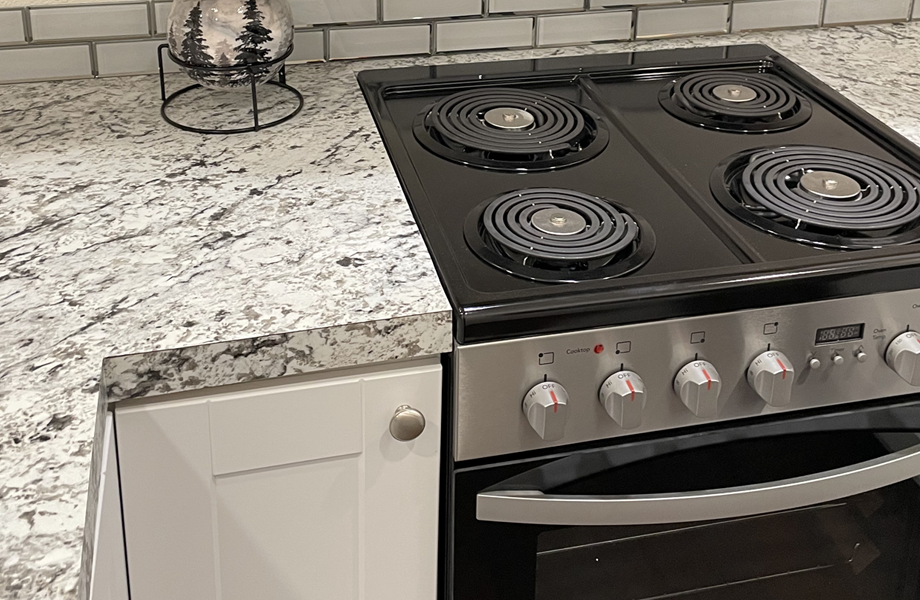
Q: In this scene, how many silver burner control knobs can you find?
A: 4